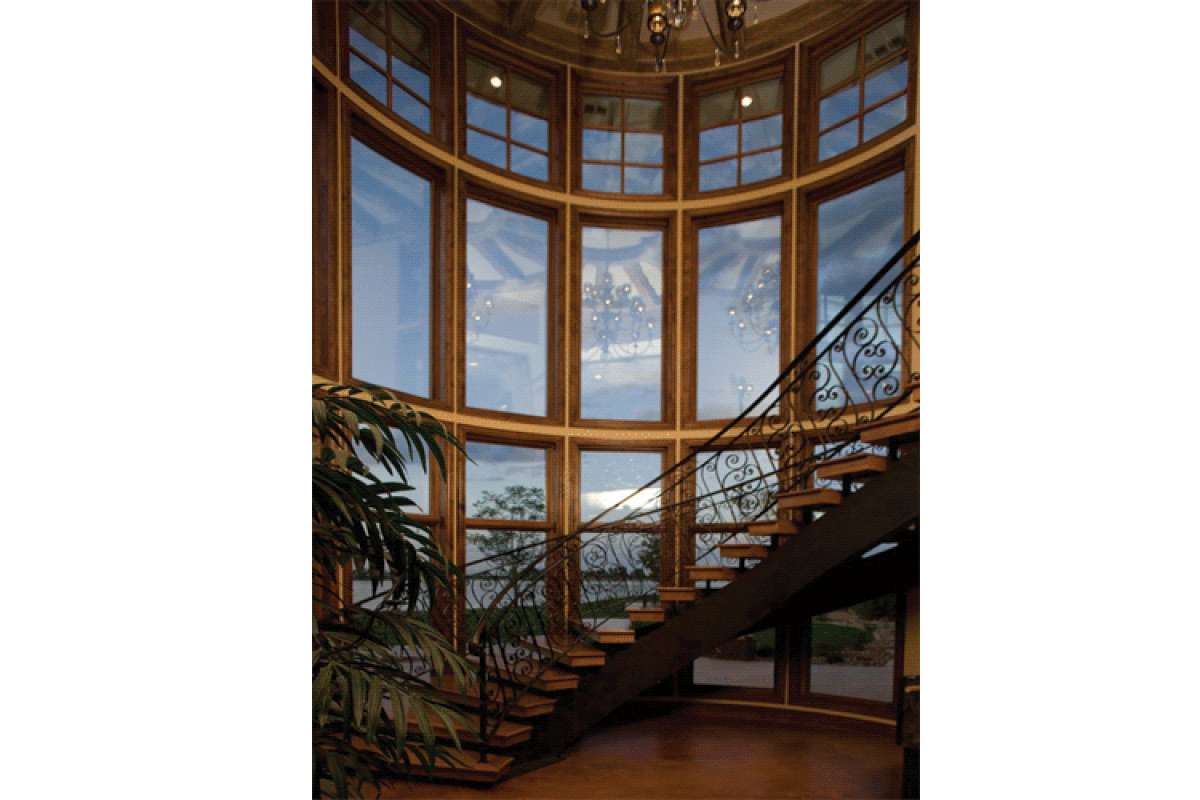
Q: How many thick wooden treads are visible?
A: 14